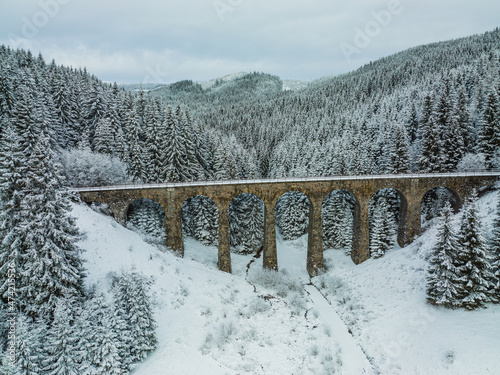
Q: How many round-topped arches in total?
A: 7